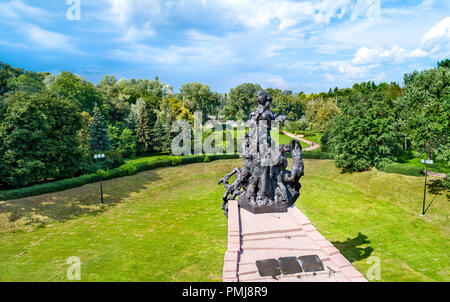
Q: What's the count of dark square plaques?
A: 3